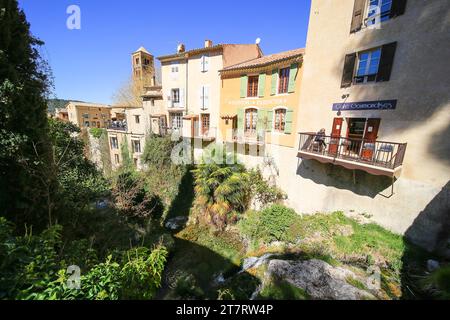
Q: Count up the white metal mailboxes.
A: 0